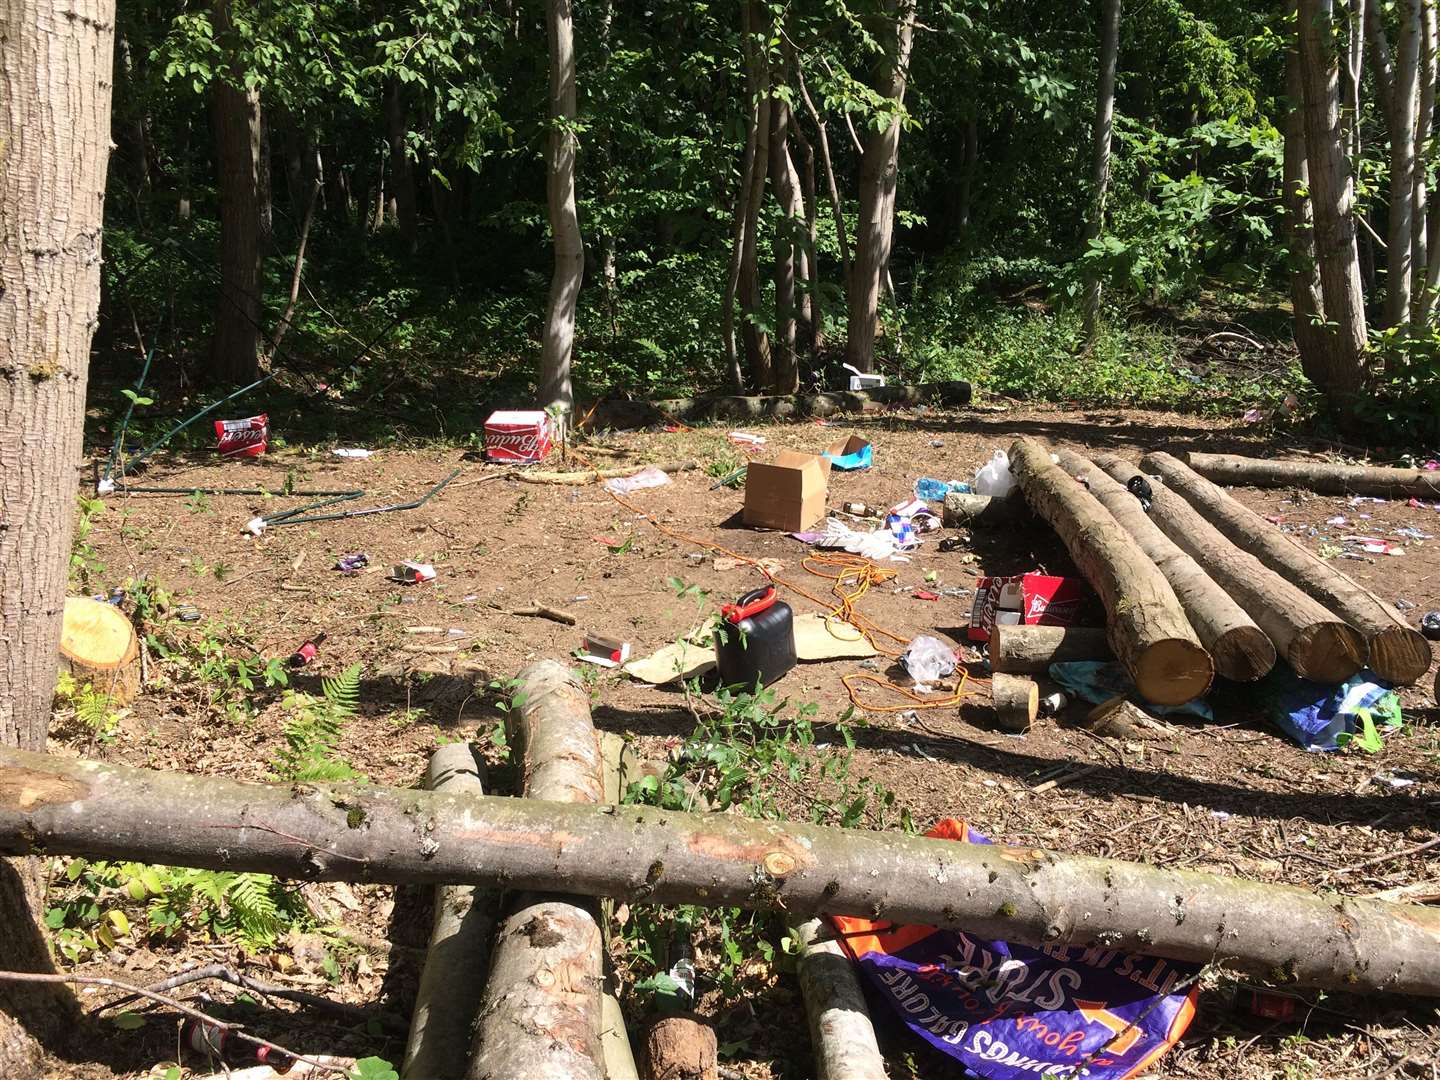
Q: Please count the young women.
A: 0